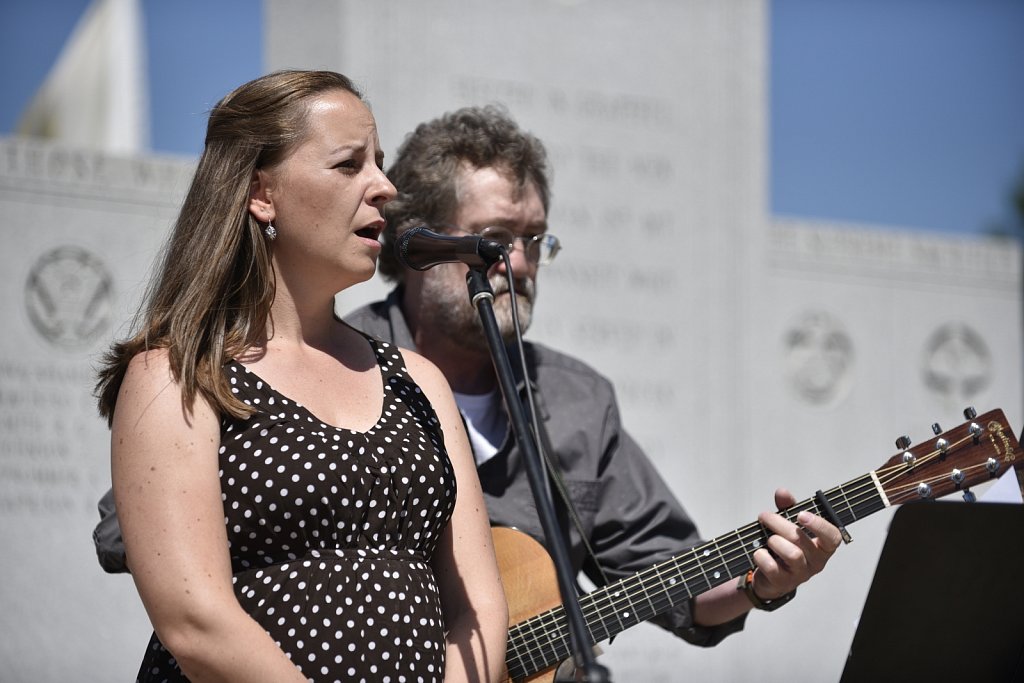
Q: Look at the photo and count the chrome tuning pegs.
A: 6